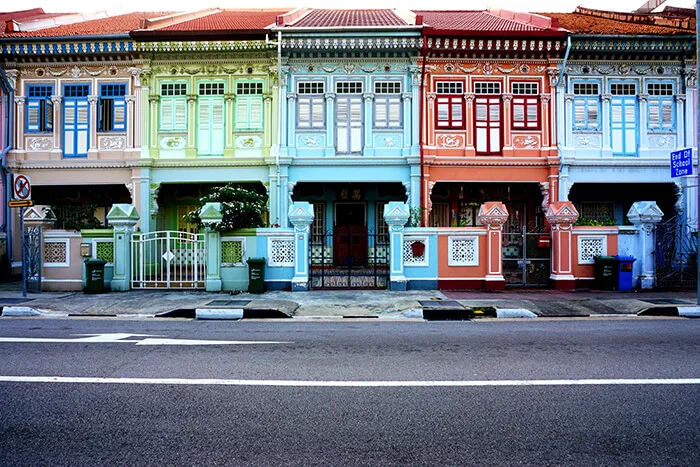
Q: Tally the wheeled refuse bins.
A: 4